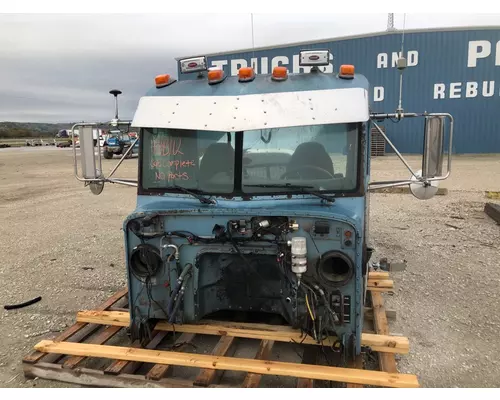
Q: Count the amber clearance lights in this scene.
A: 5